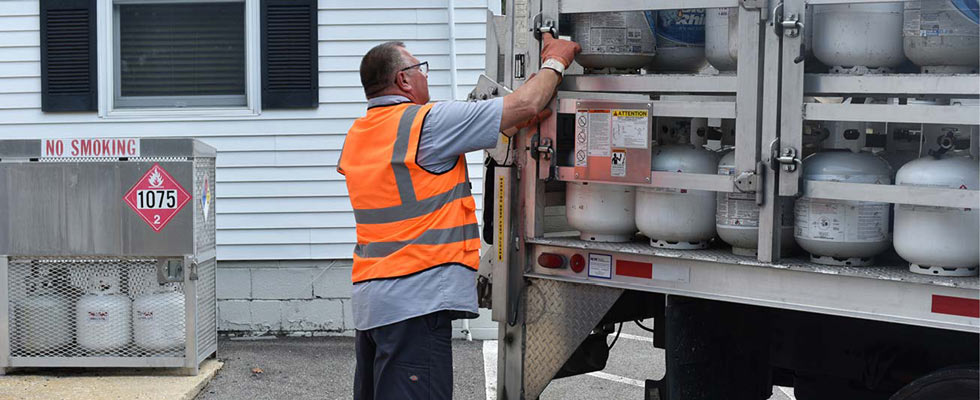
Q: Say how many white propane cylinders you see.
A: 13